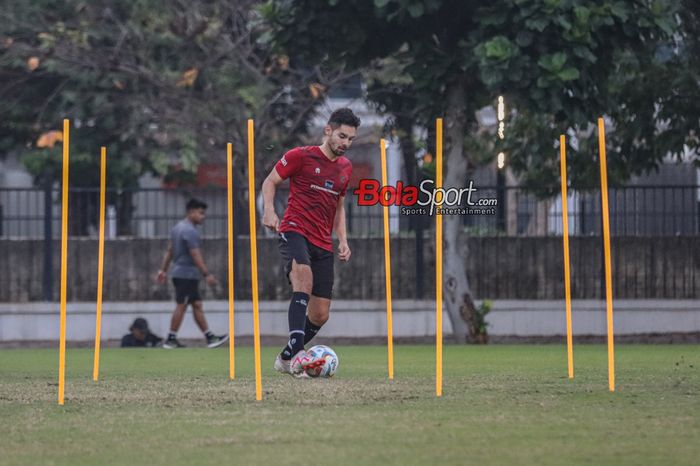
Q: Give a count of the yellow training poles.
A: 8